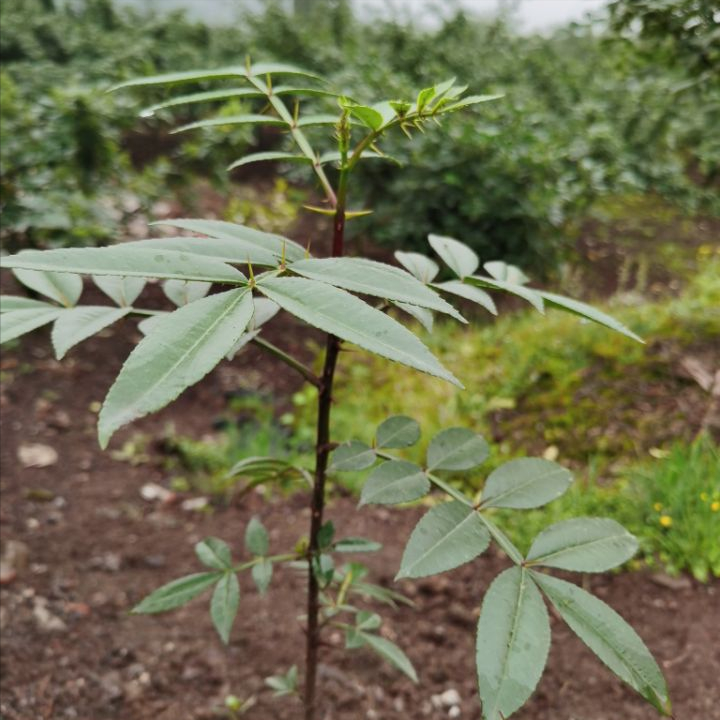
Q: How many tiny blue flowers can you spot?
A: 0